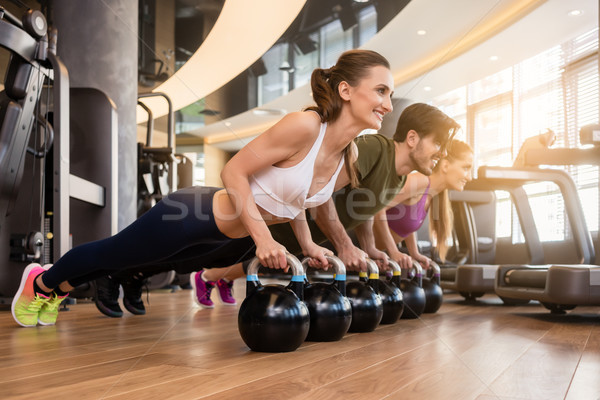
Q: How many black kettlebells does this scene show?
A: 6